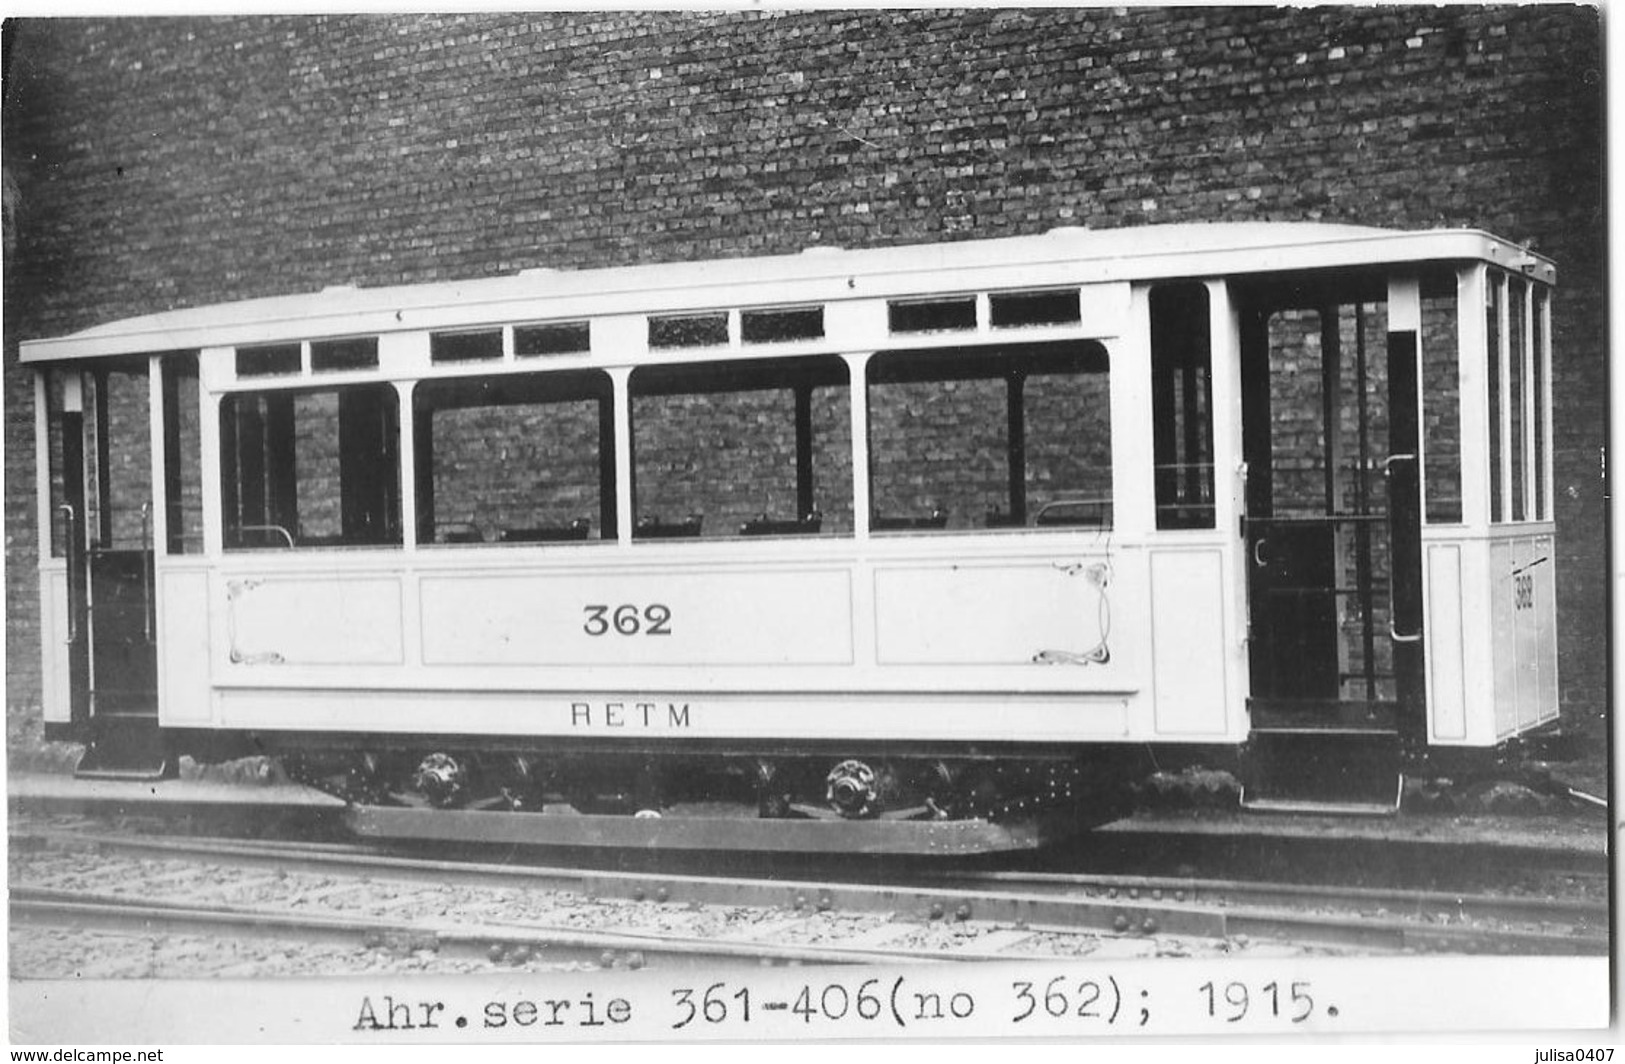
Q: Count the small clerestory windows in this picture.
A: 8